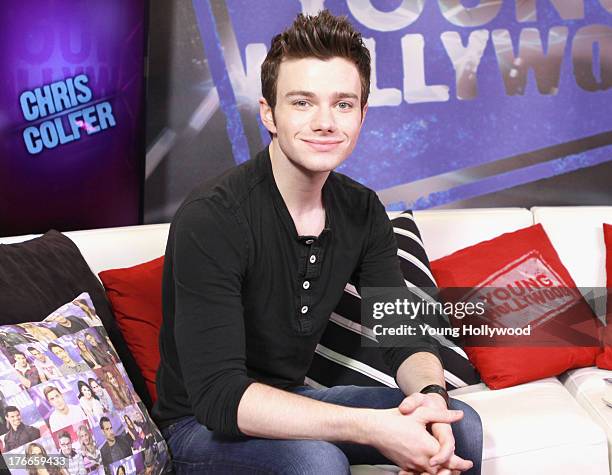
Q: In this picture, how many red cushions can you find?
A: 3